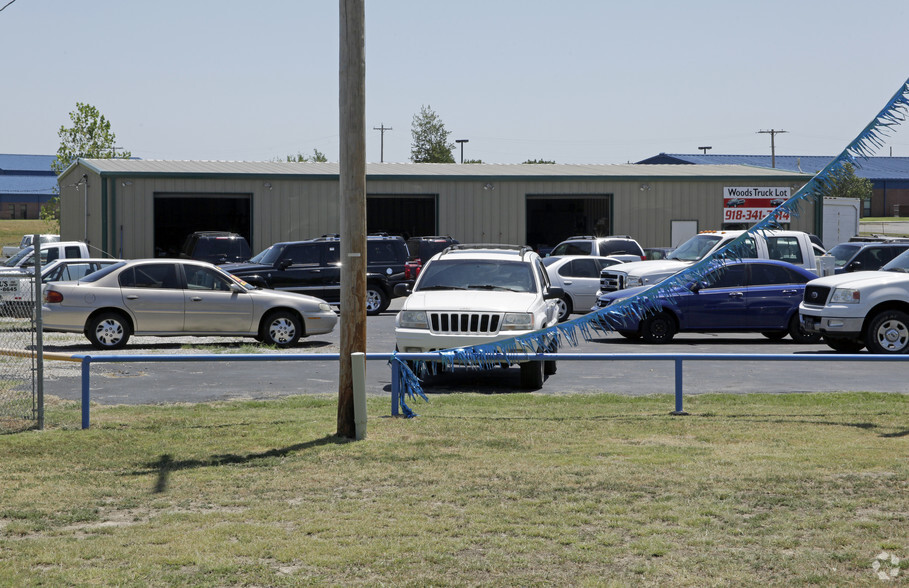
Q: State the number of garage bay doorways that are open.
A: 3